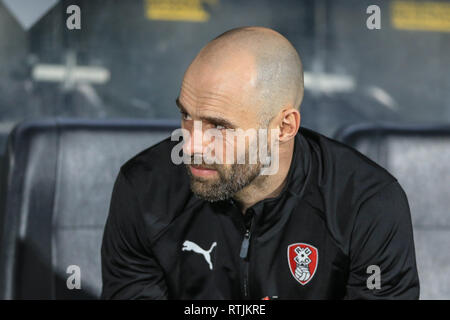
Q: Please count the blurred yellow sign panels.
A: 2